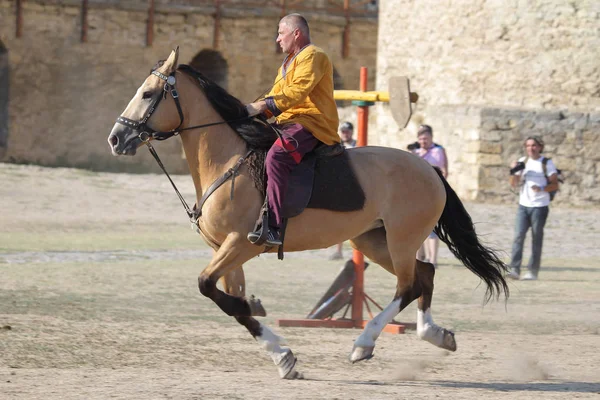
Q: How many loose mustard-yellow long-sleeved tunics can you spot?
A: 1